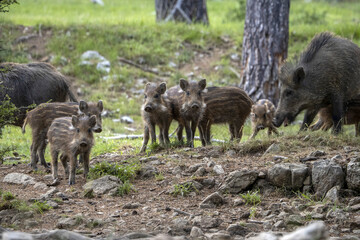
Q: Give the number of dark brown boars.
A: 2